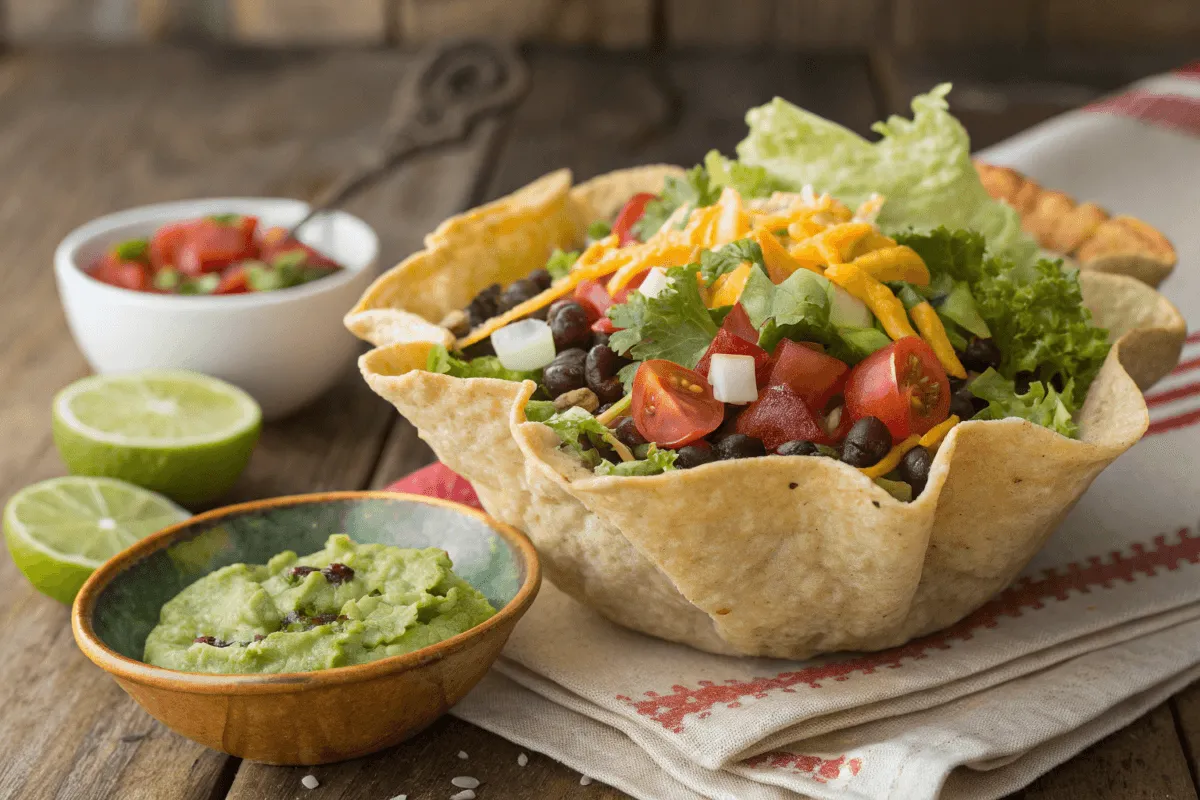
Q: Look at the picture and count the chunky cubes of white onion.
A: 3